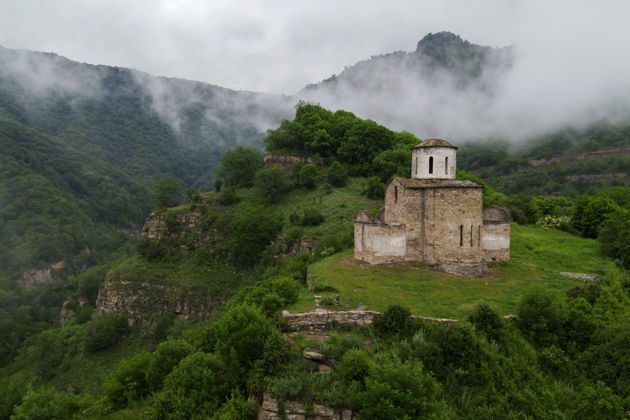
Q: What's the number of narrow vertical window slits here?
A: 7